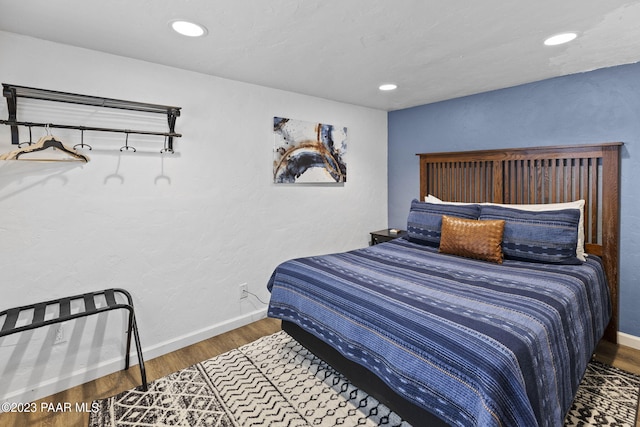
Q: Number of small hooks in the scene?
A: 4